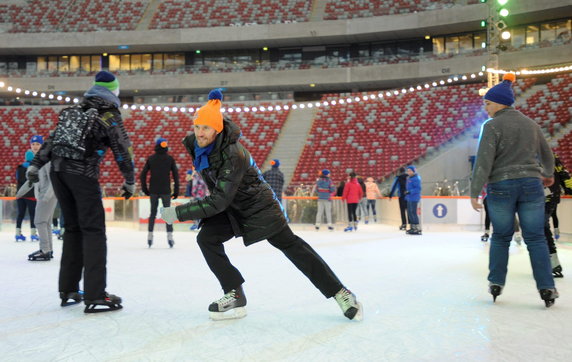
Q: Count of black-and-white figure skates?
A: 2